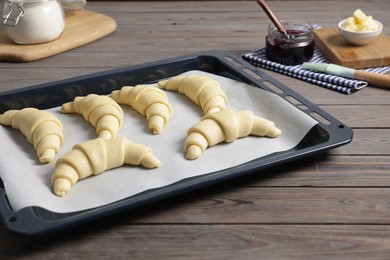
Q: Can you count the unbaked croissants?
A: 6